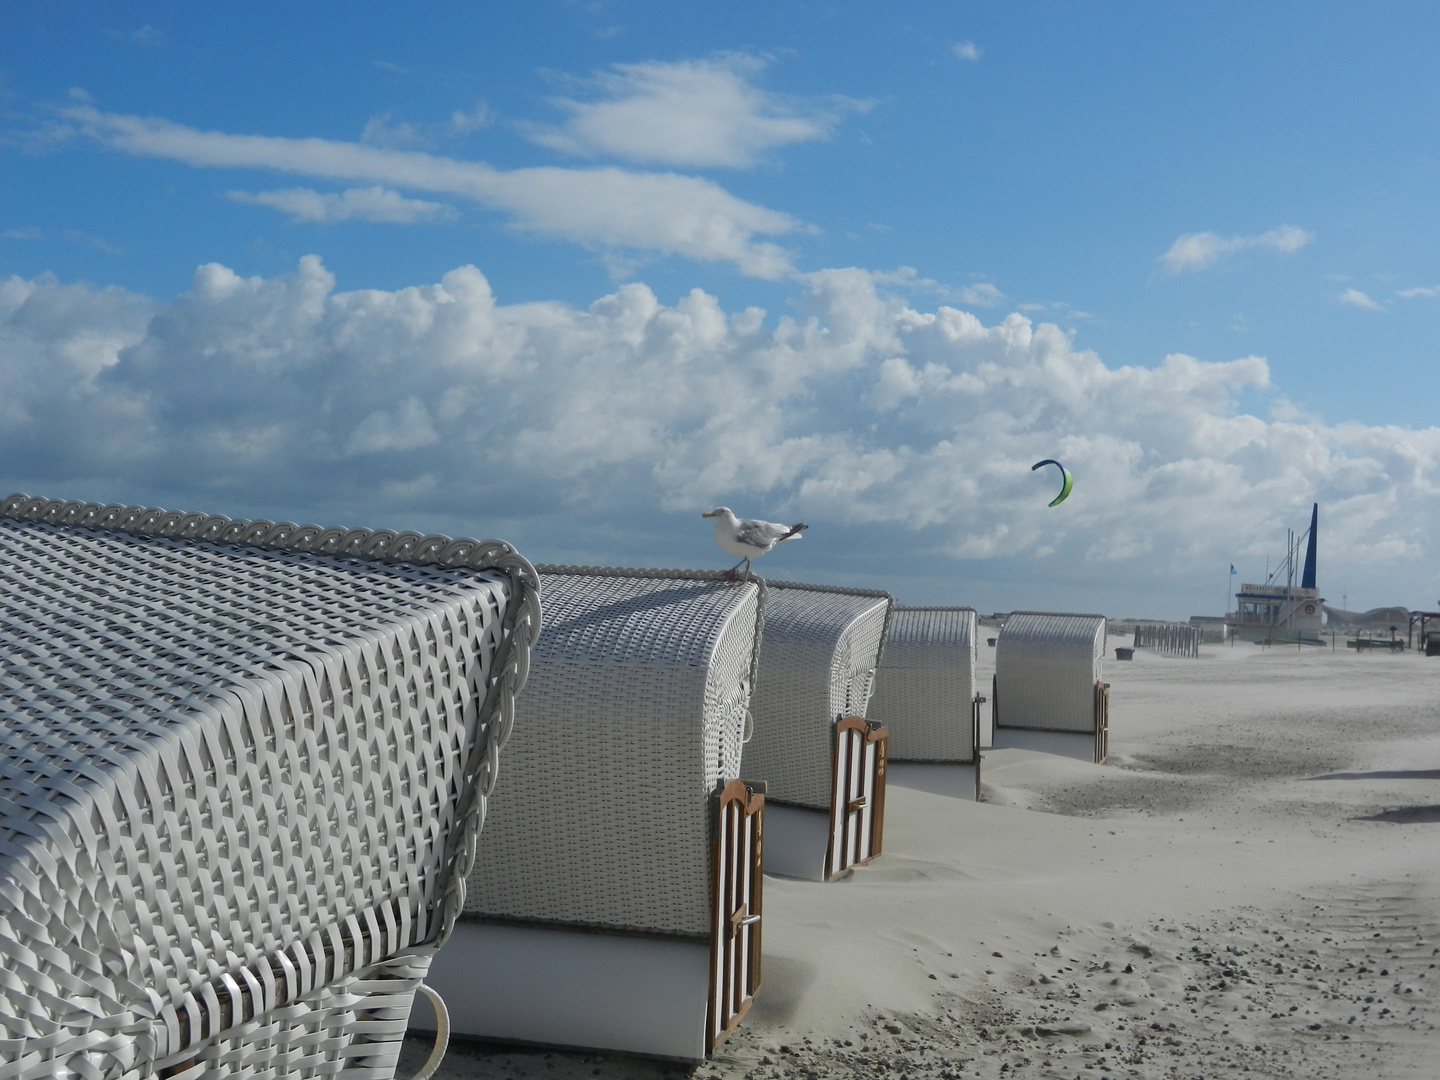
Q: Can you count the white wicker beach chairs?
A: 5